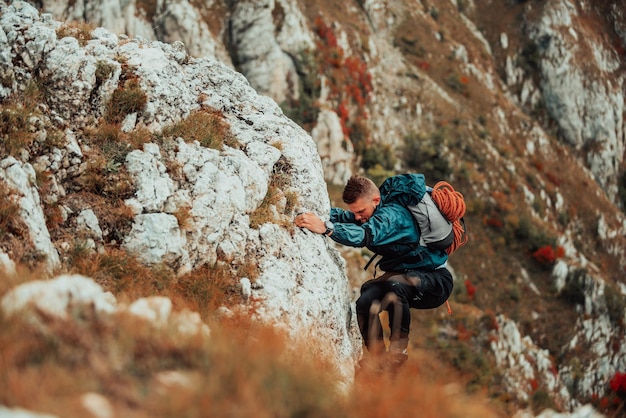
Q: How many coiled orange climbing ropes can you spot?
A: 1